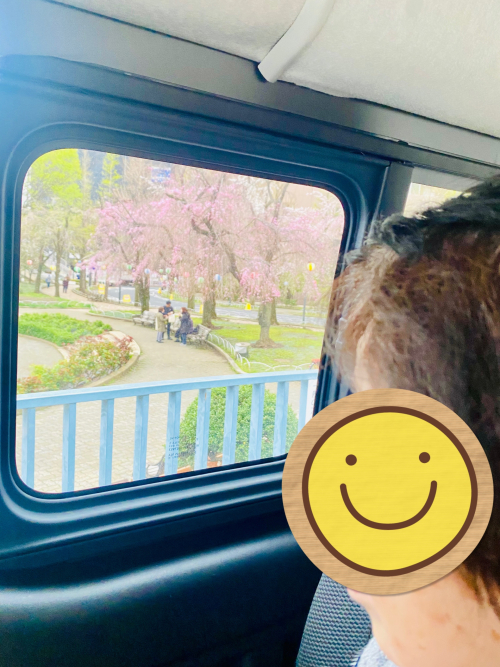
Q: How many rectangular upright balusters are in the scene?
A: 10